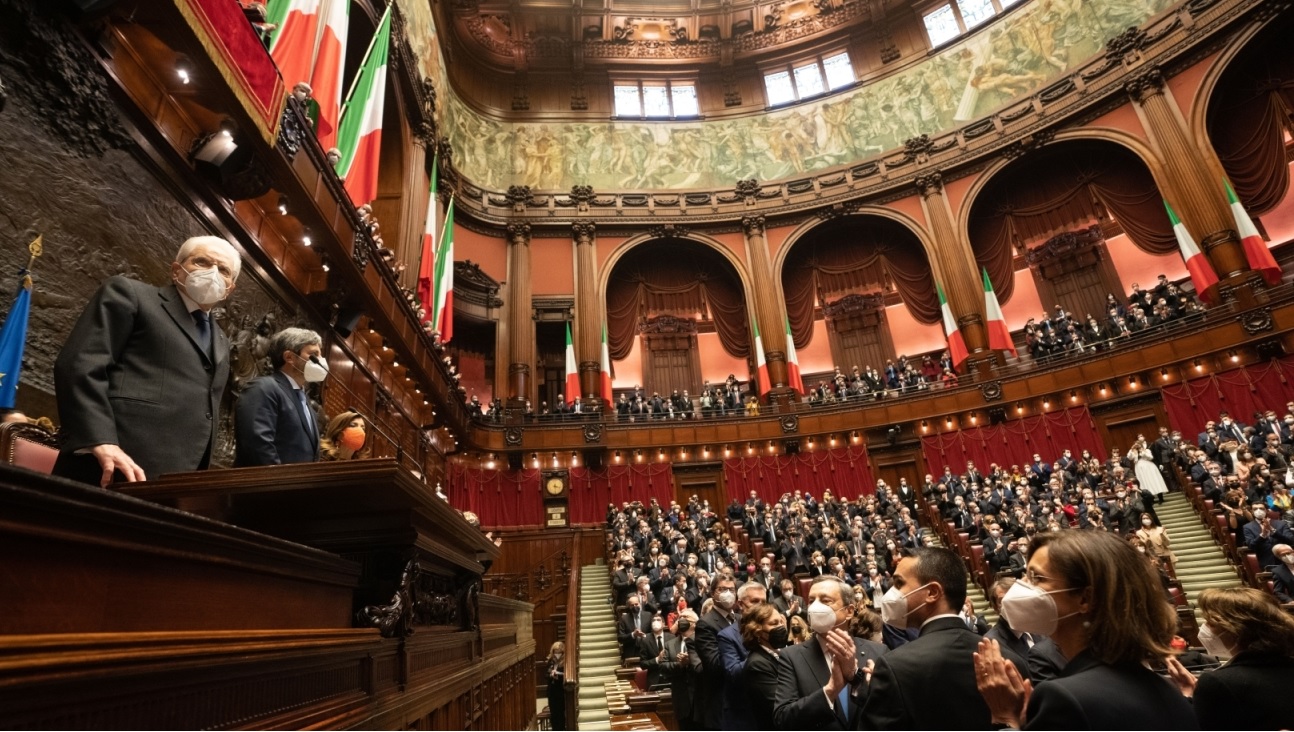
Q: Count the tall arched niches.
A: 4